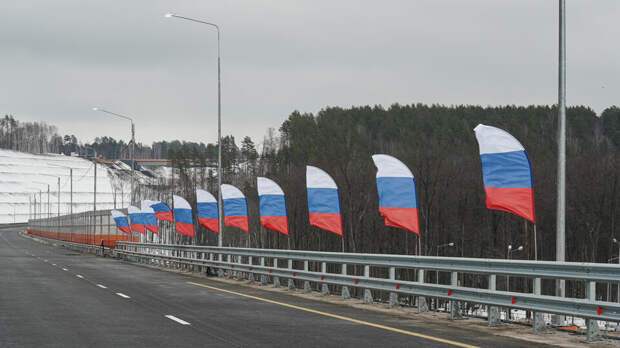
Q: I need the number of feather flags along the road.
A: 11